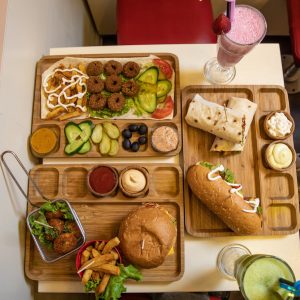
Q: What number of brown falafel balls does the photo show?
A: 8